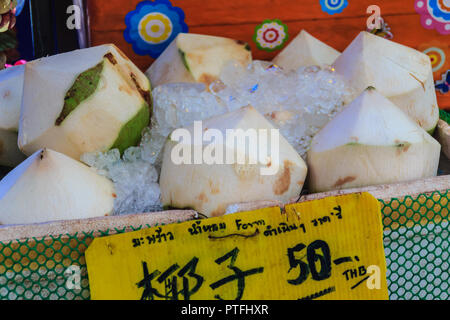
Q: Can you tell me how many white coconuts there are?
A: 8